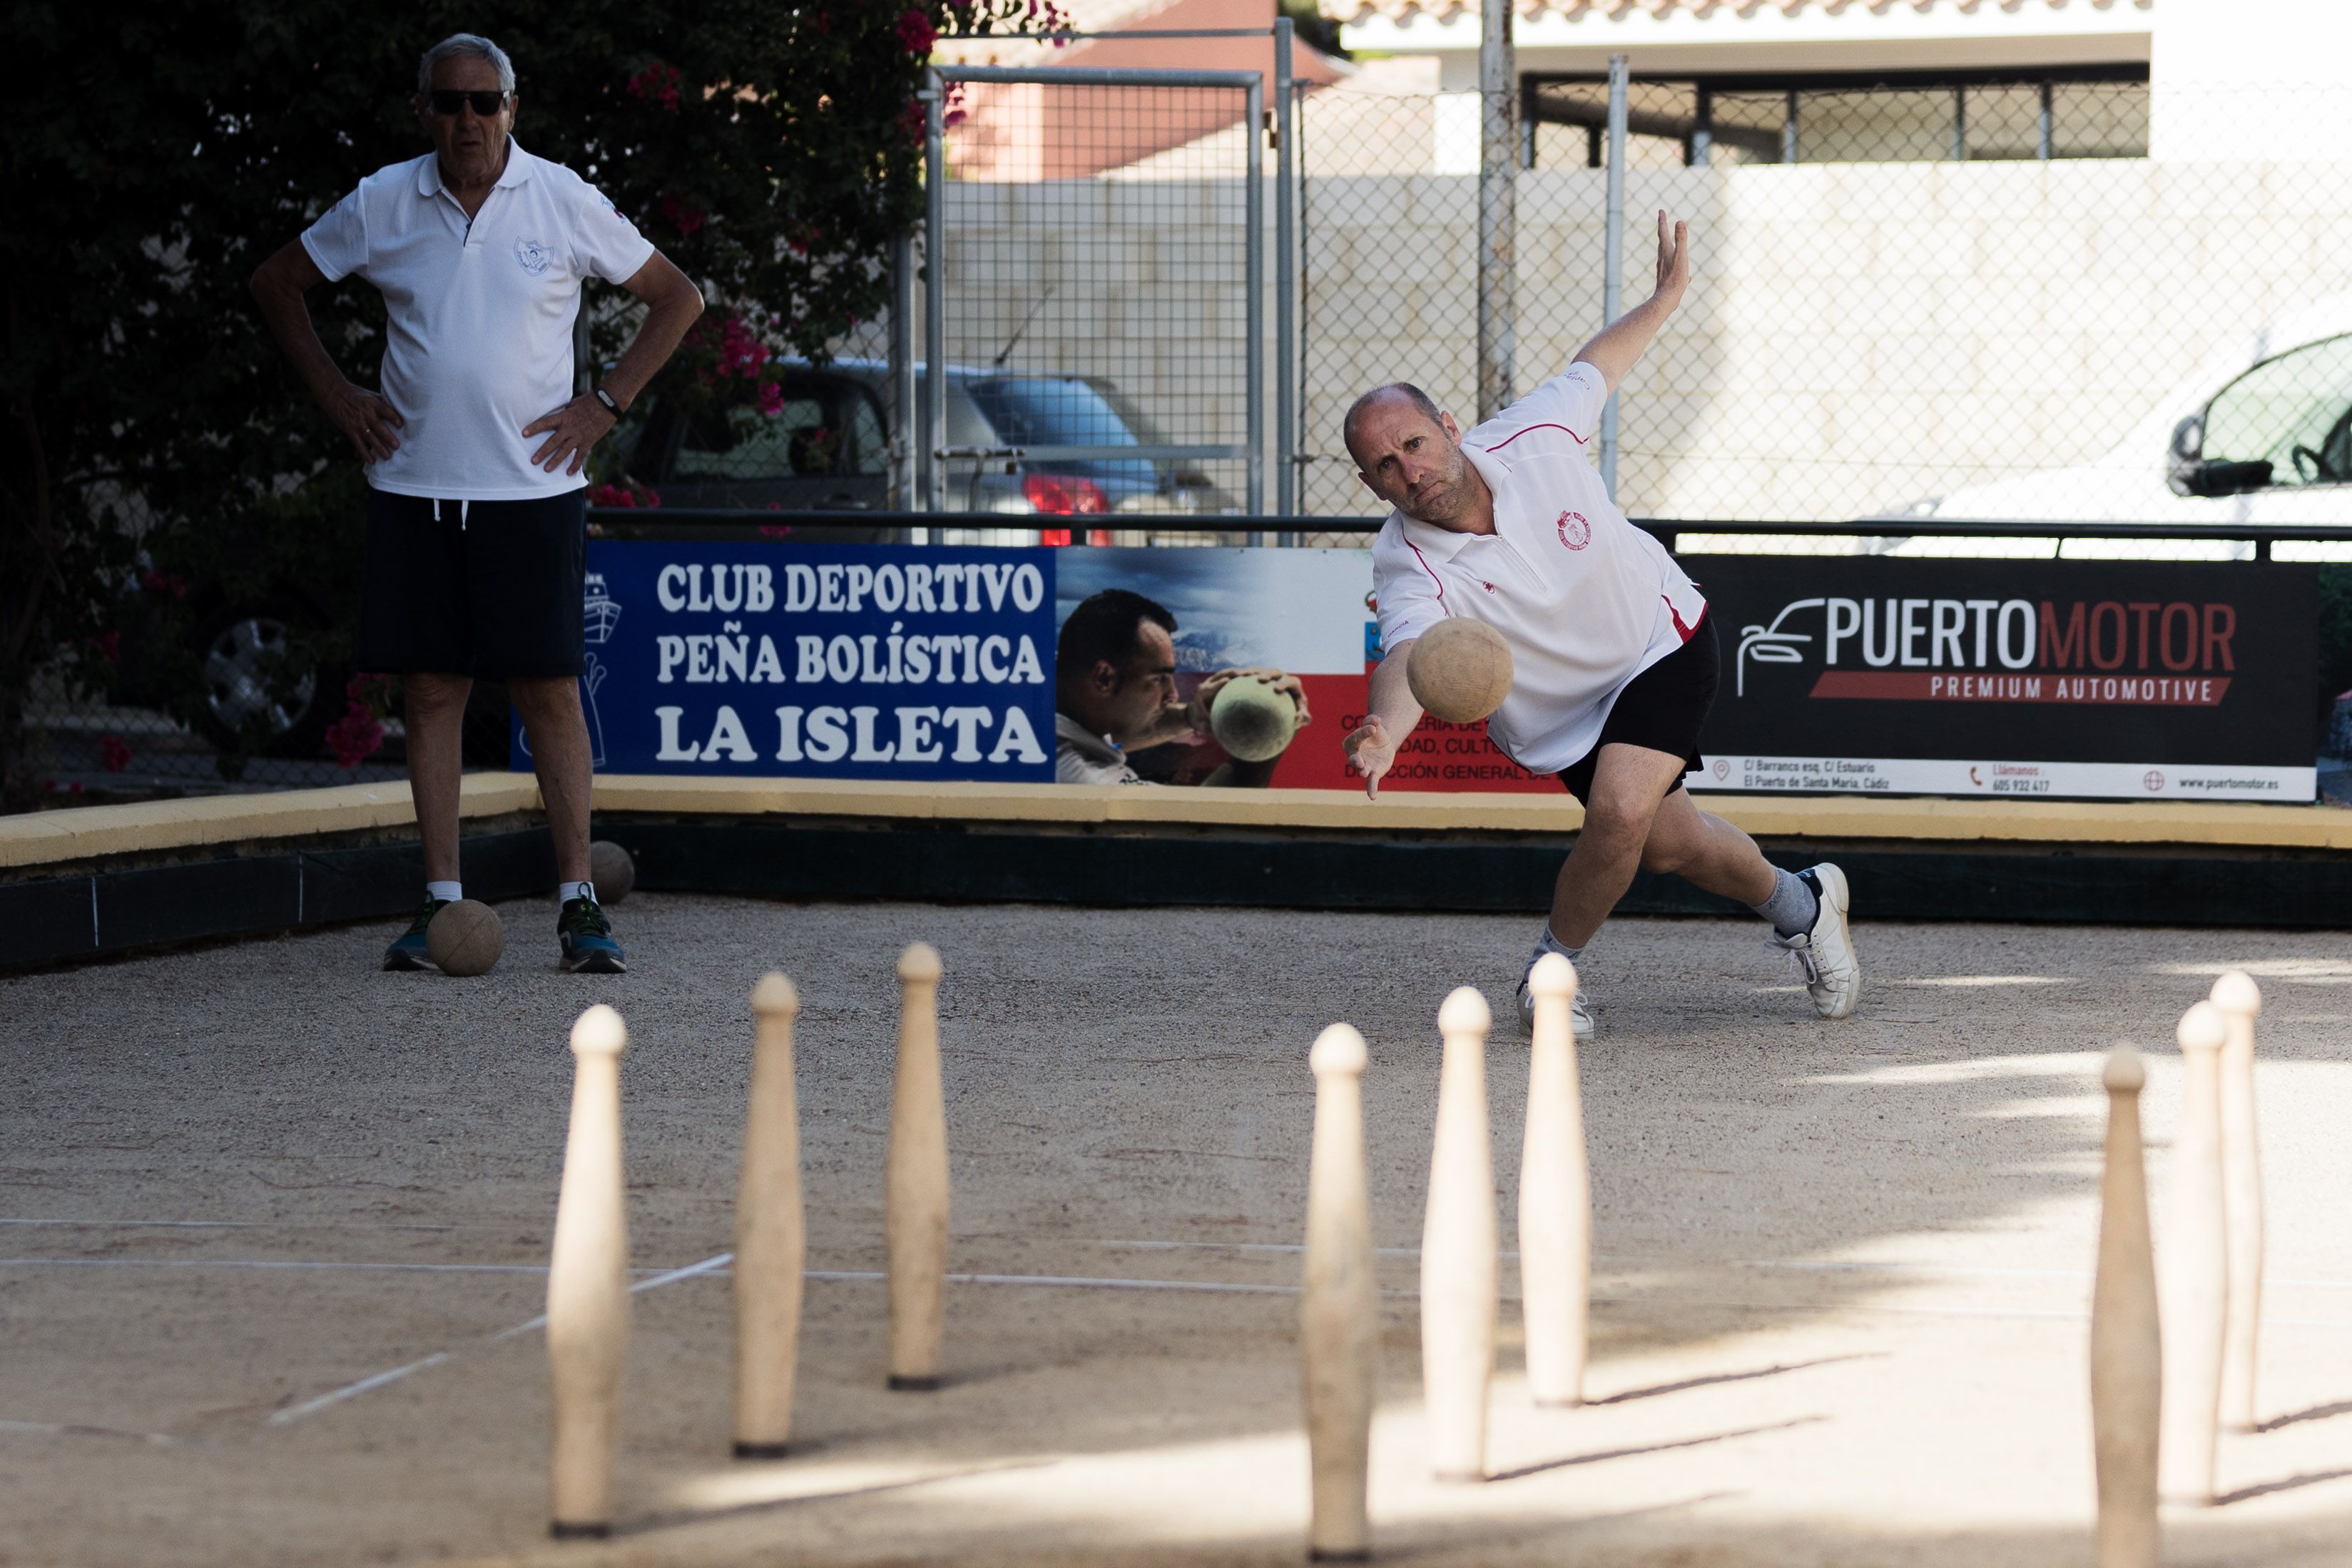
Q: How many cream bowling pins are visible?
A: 9